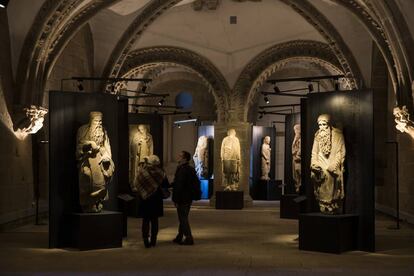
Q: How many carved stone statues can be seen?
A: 7